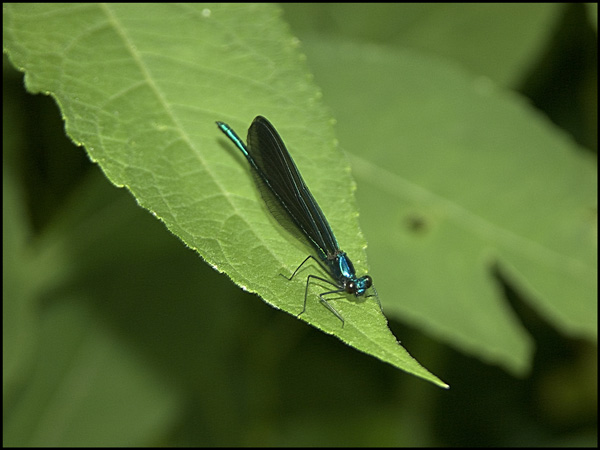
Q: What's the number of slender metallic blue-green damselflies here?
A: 1